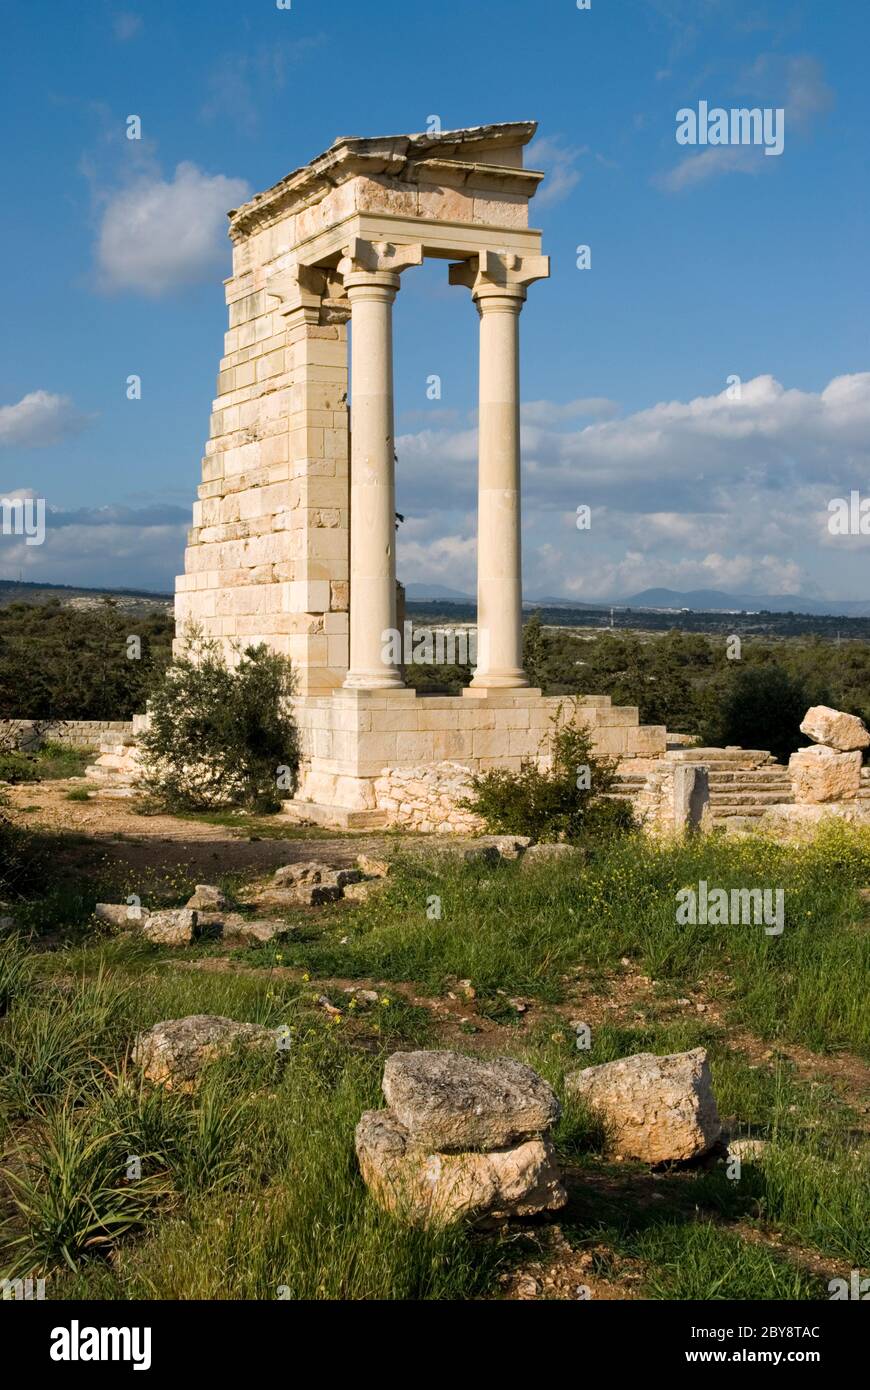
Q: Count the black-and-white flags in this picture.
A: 0